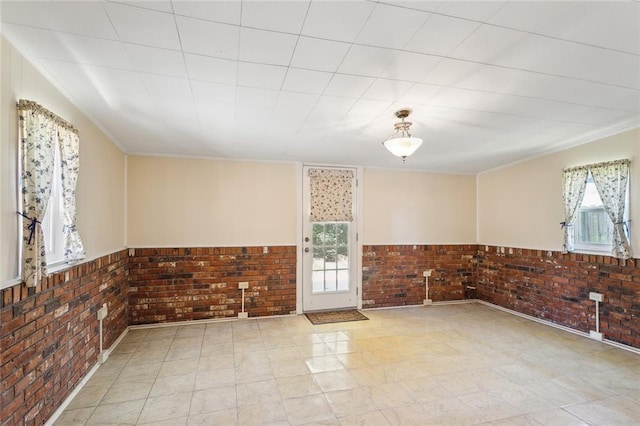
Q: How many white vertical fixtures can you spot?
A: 4